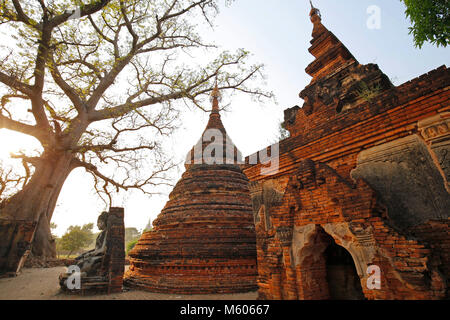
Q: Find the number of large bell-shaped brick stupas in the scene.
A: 1